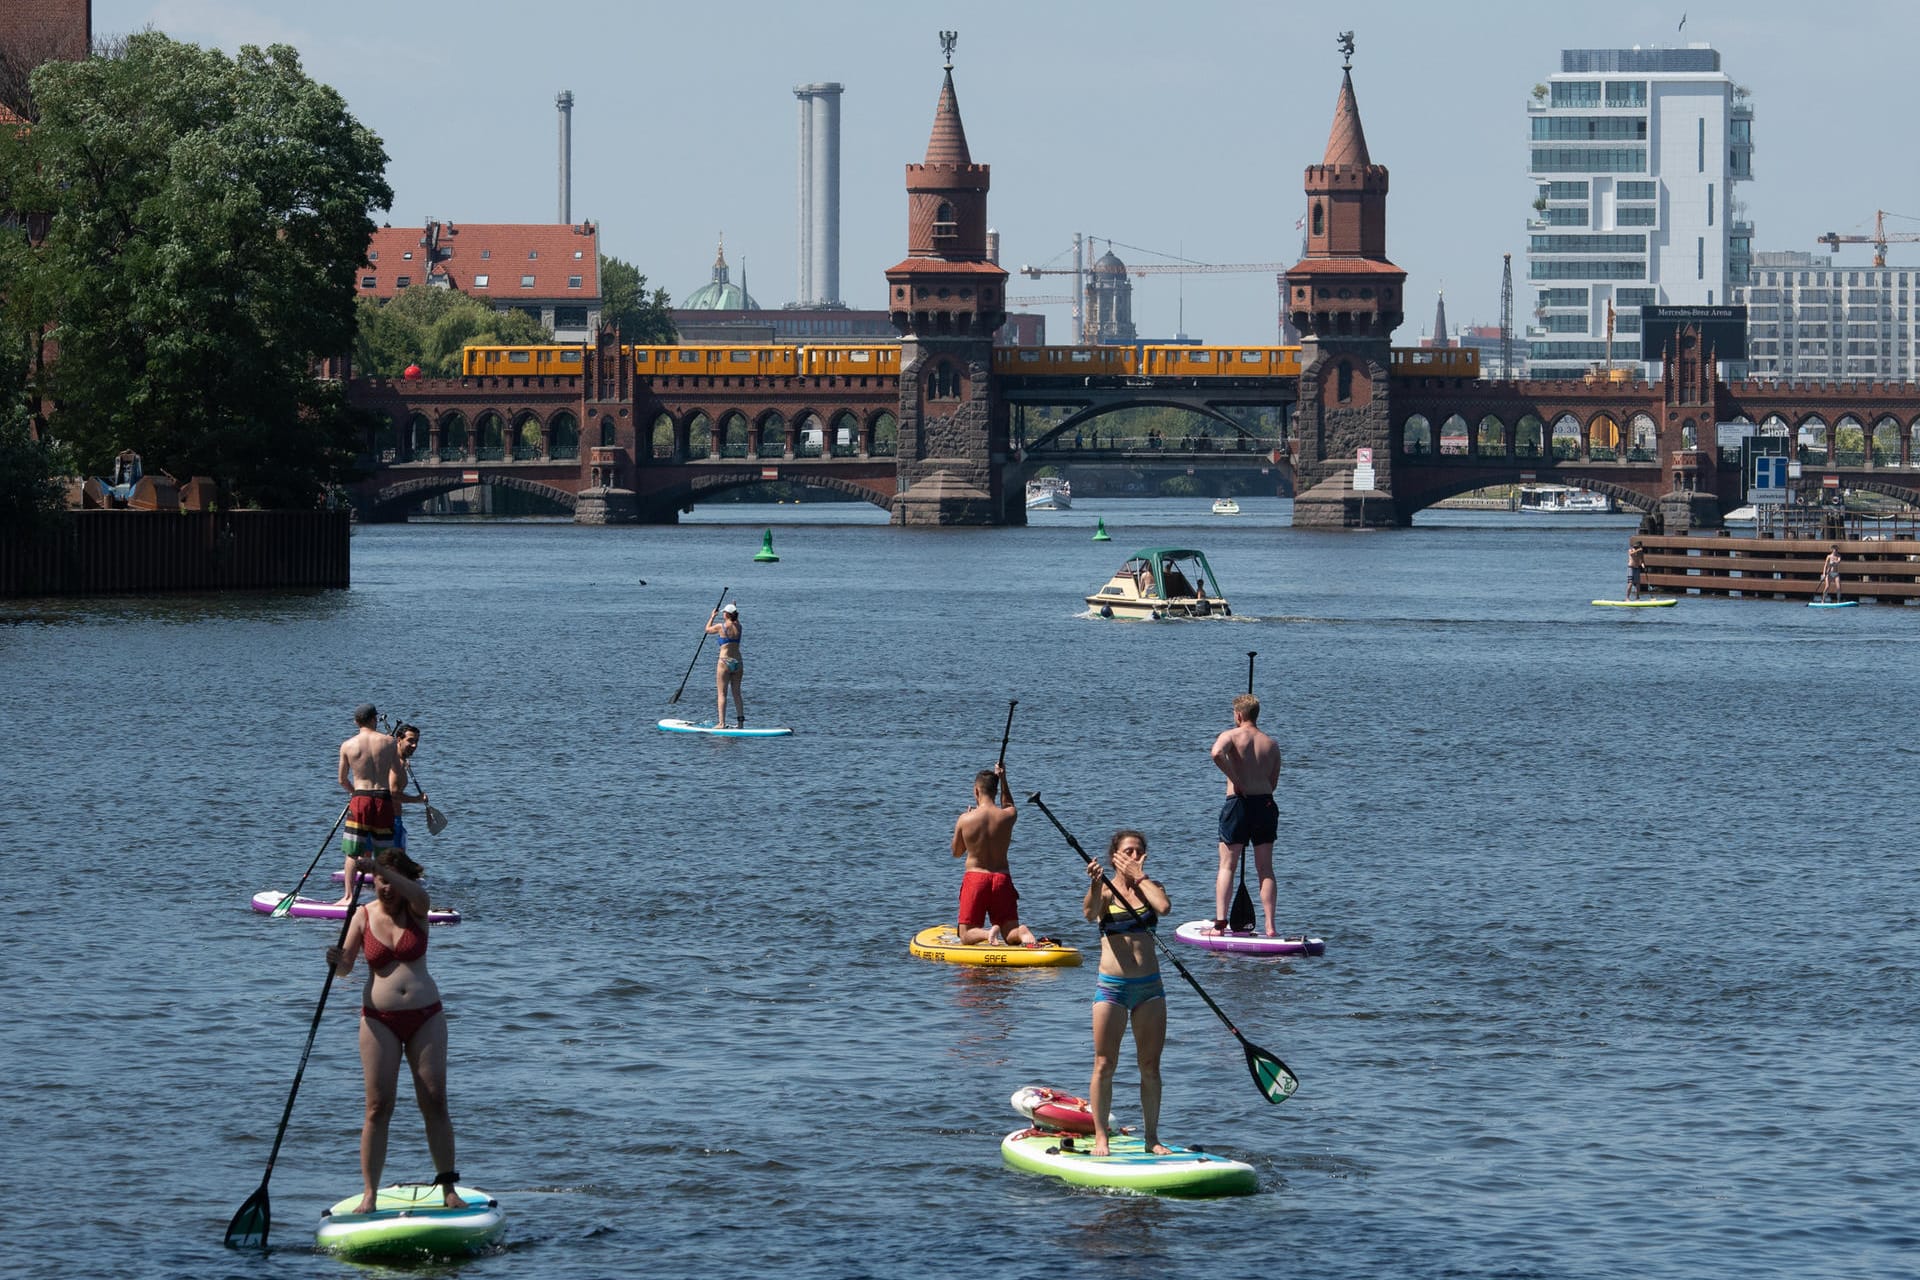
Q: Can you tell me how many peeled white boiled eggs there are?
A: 0